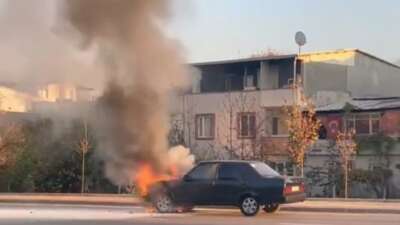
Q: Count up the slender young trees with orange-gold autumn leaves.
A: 3